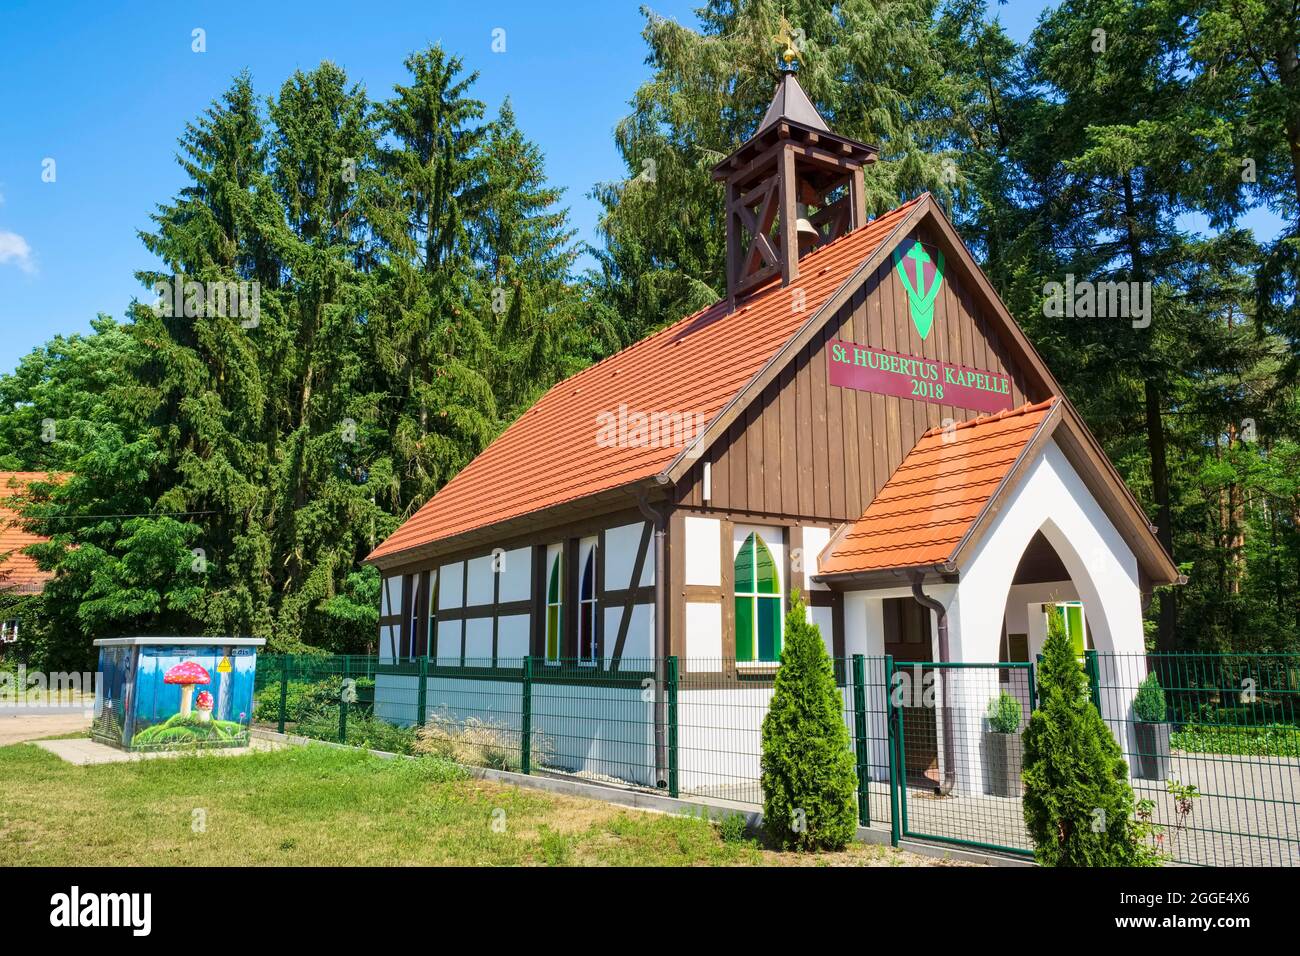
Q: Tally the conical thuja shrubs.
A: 2